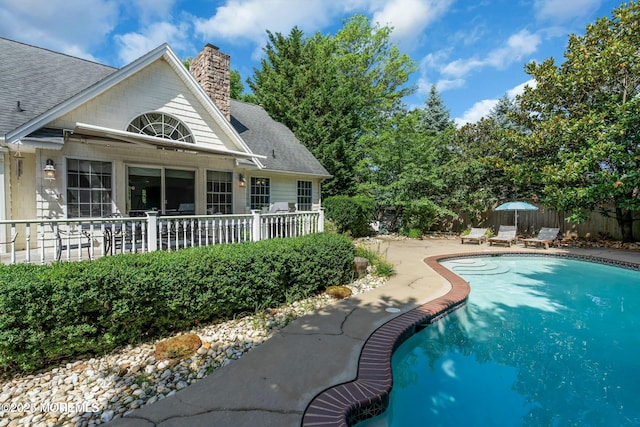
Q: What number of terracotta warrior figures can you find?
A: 0